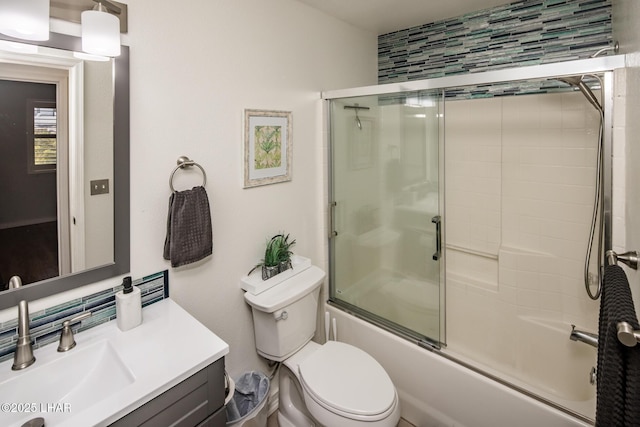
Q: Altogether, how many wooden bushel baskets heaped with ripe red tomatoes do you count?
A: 0